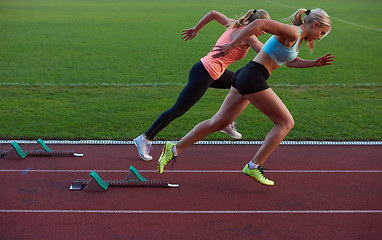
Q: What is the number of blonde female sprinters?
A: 2